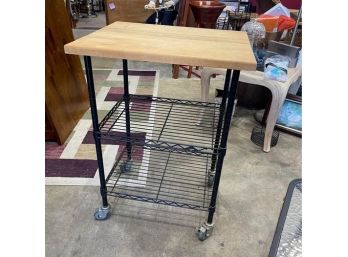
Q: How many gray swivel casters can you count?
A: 4